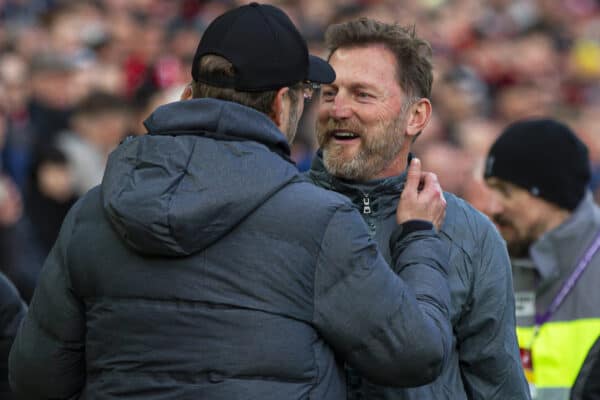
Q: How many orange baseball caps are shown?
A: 0